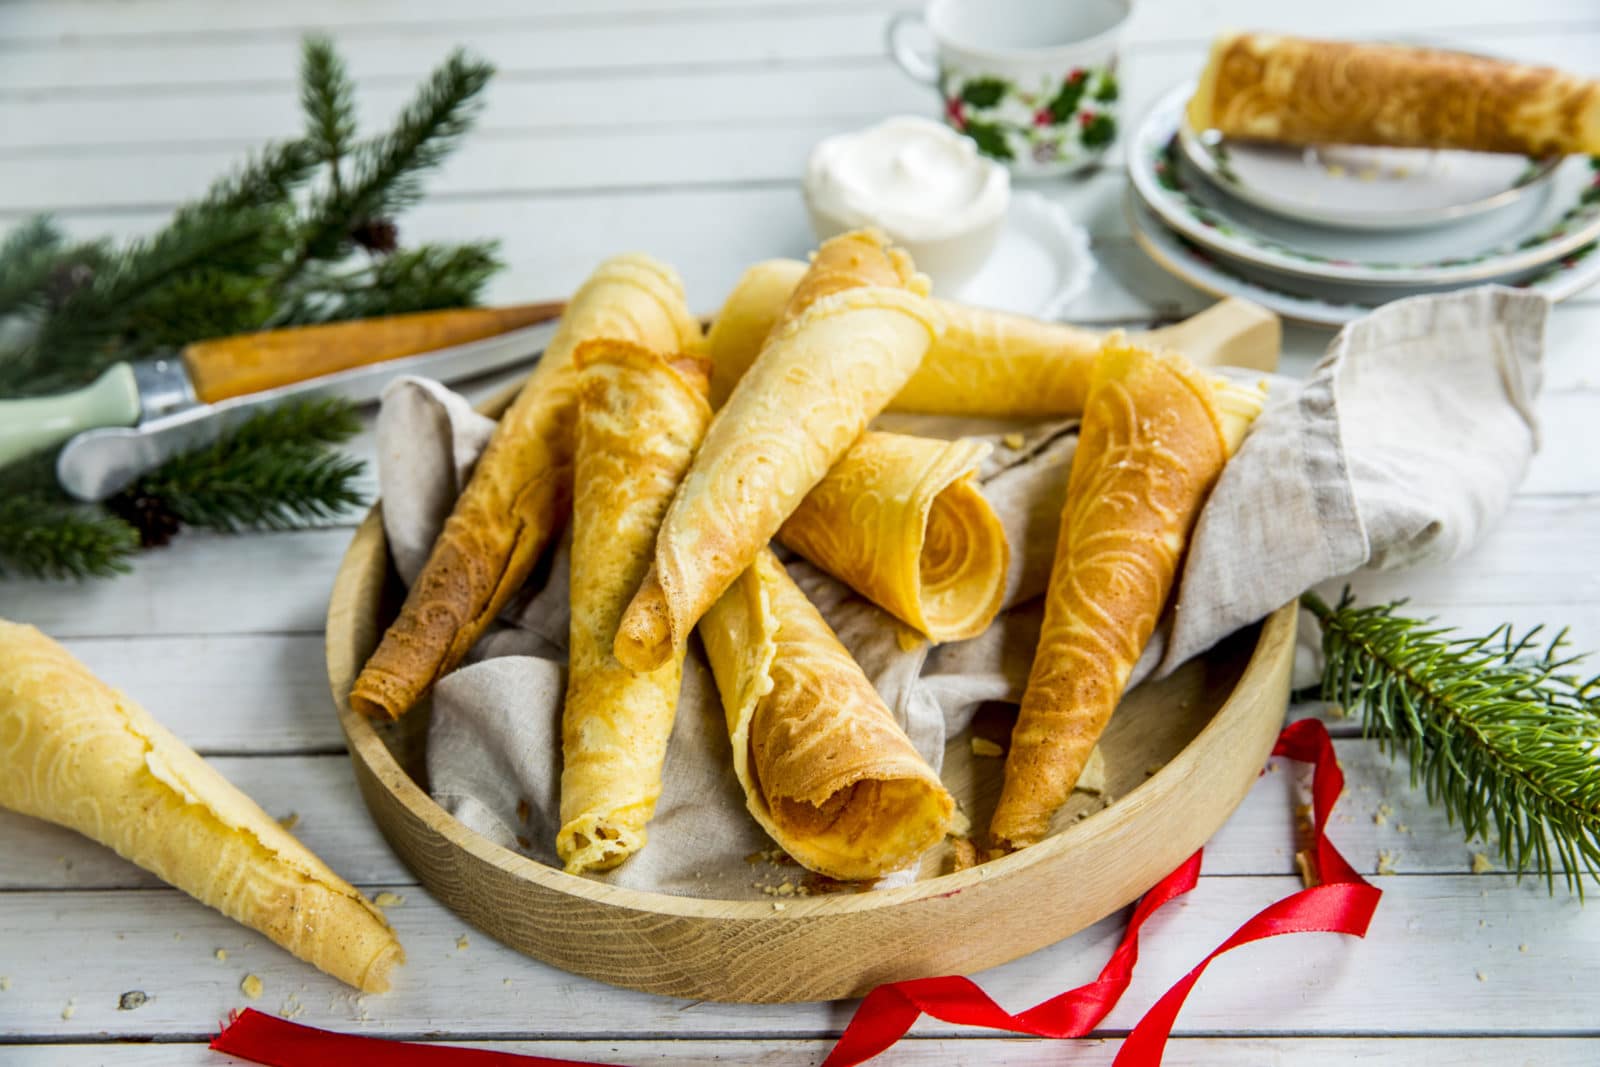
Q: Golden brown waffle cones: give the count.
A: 9